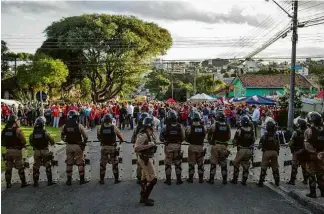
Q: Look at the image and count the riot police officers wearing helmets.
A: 13